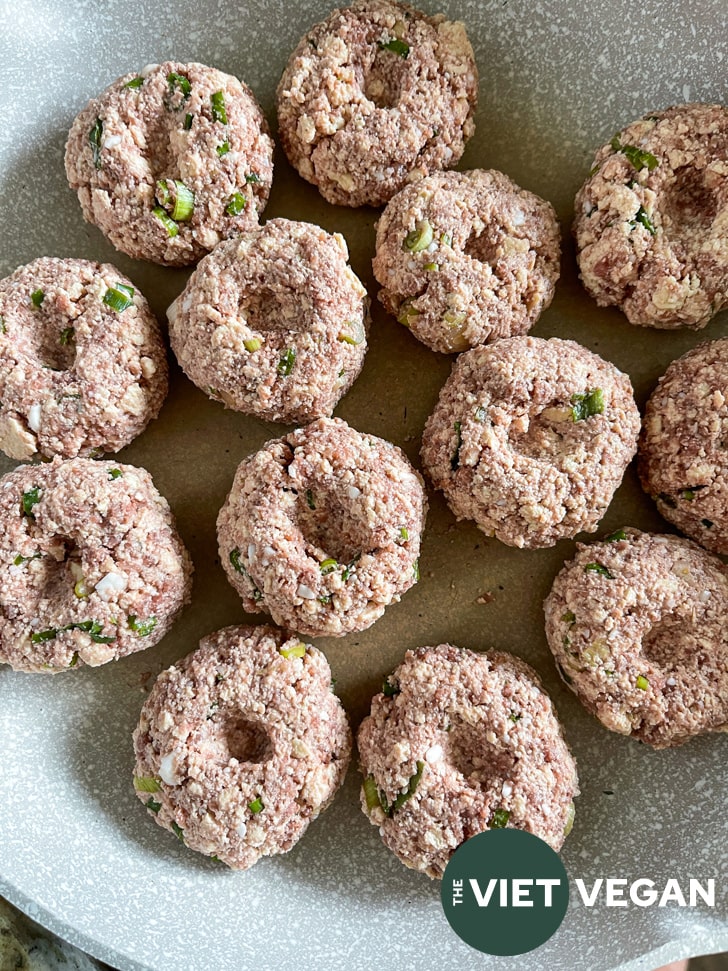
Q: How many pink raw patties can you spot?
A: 13